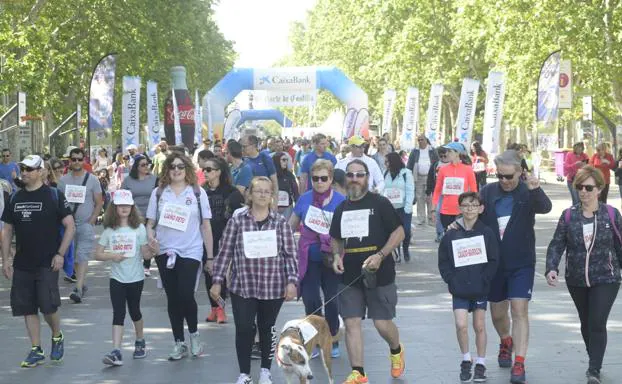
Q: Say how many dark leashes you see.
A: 1